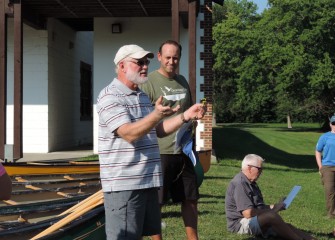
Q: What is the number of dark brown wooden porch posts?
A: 4